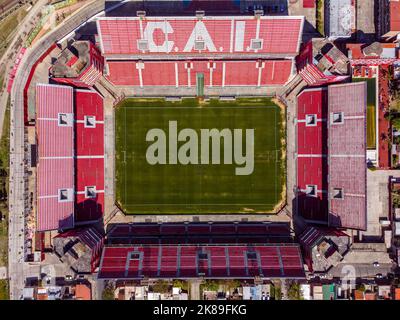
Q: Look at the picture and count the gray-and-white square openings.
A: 11